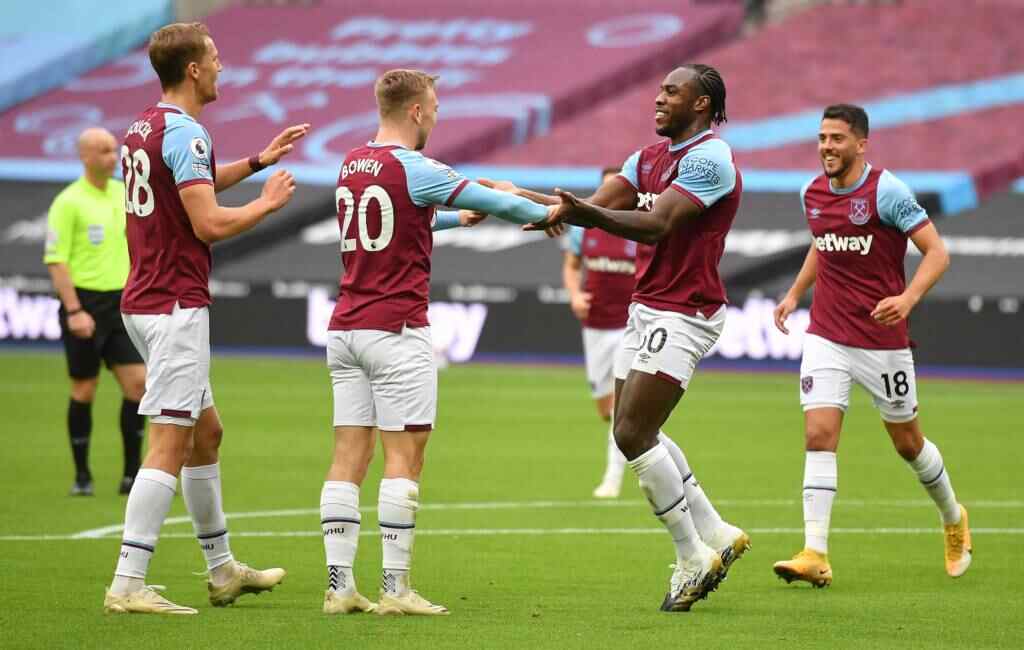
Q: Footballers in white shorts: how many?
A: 5